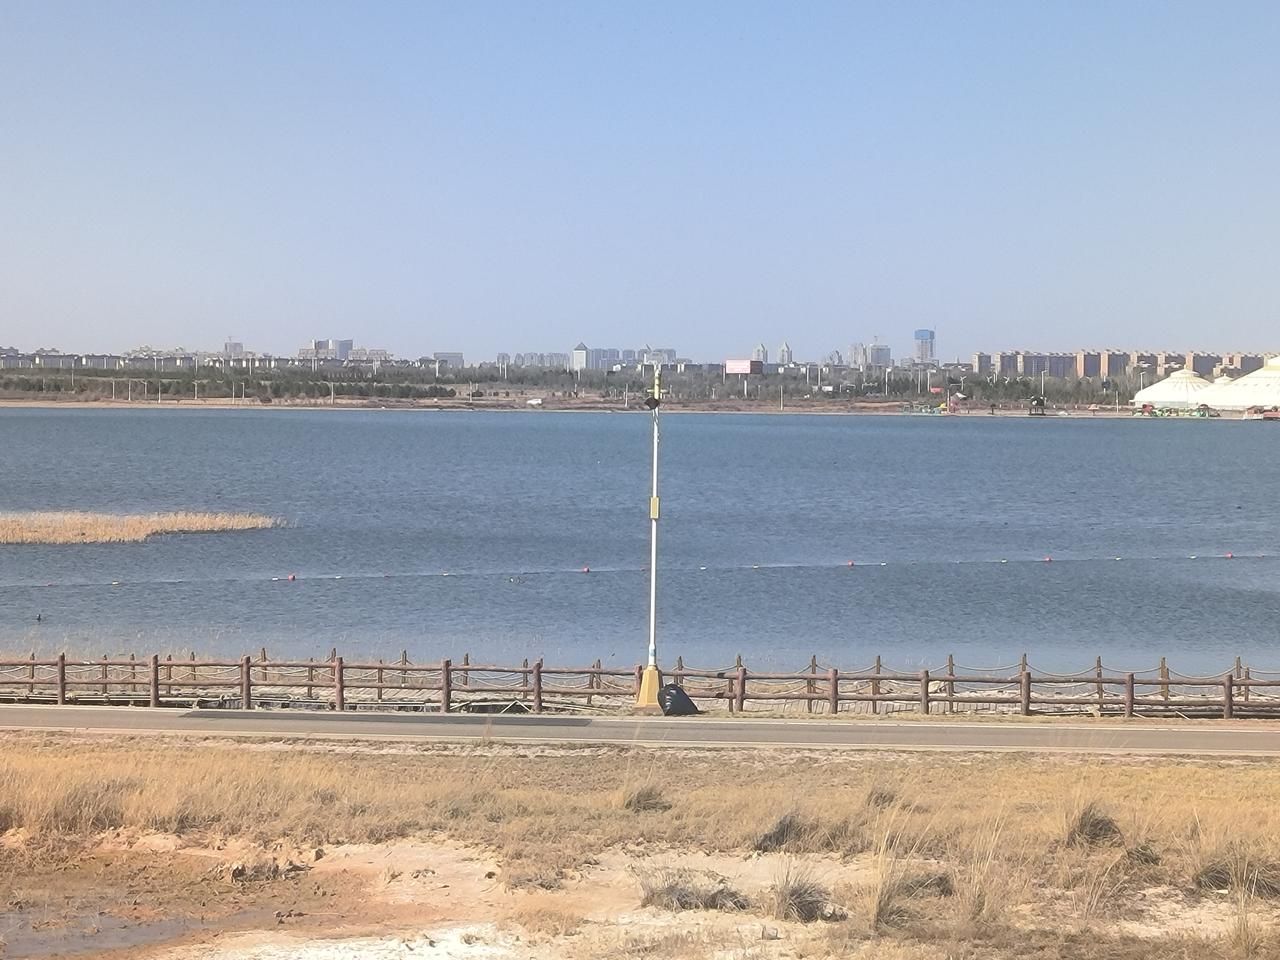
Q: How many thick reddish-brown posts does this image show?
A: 13